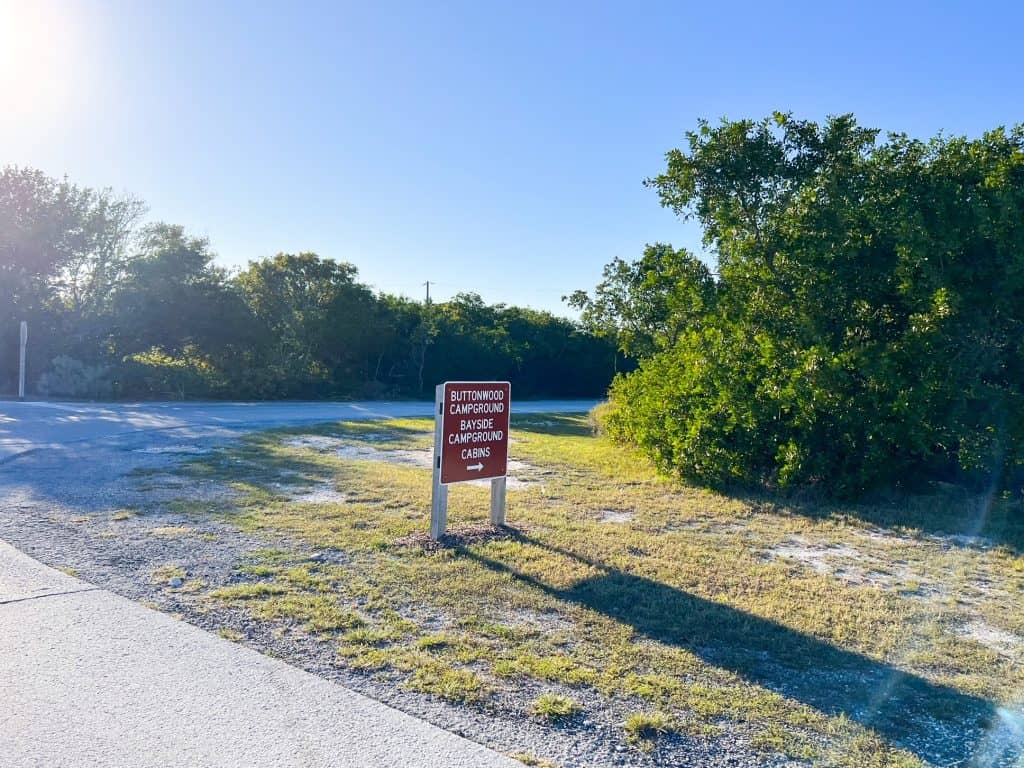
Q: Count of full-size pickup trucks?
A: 0